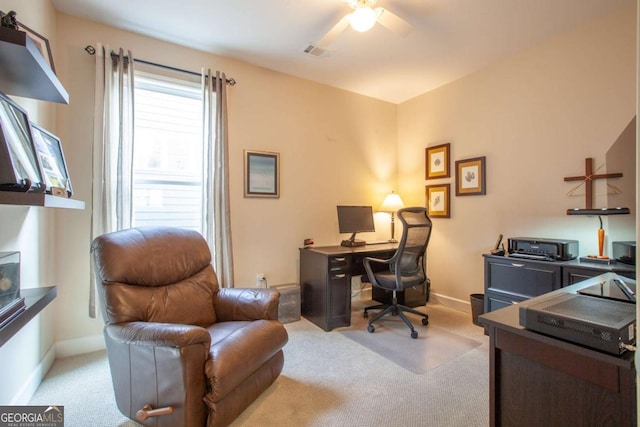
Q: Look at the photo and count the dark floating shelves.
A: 3